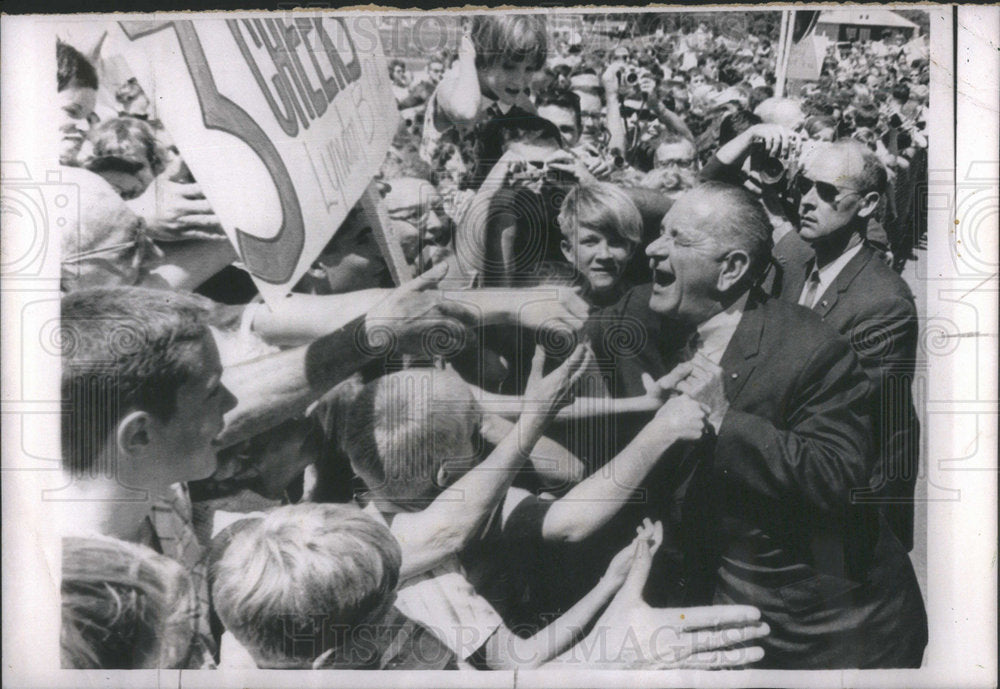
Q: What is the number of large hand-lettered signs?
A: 1